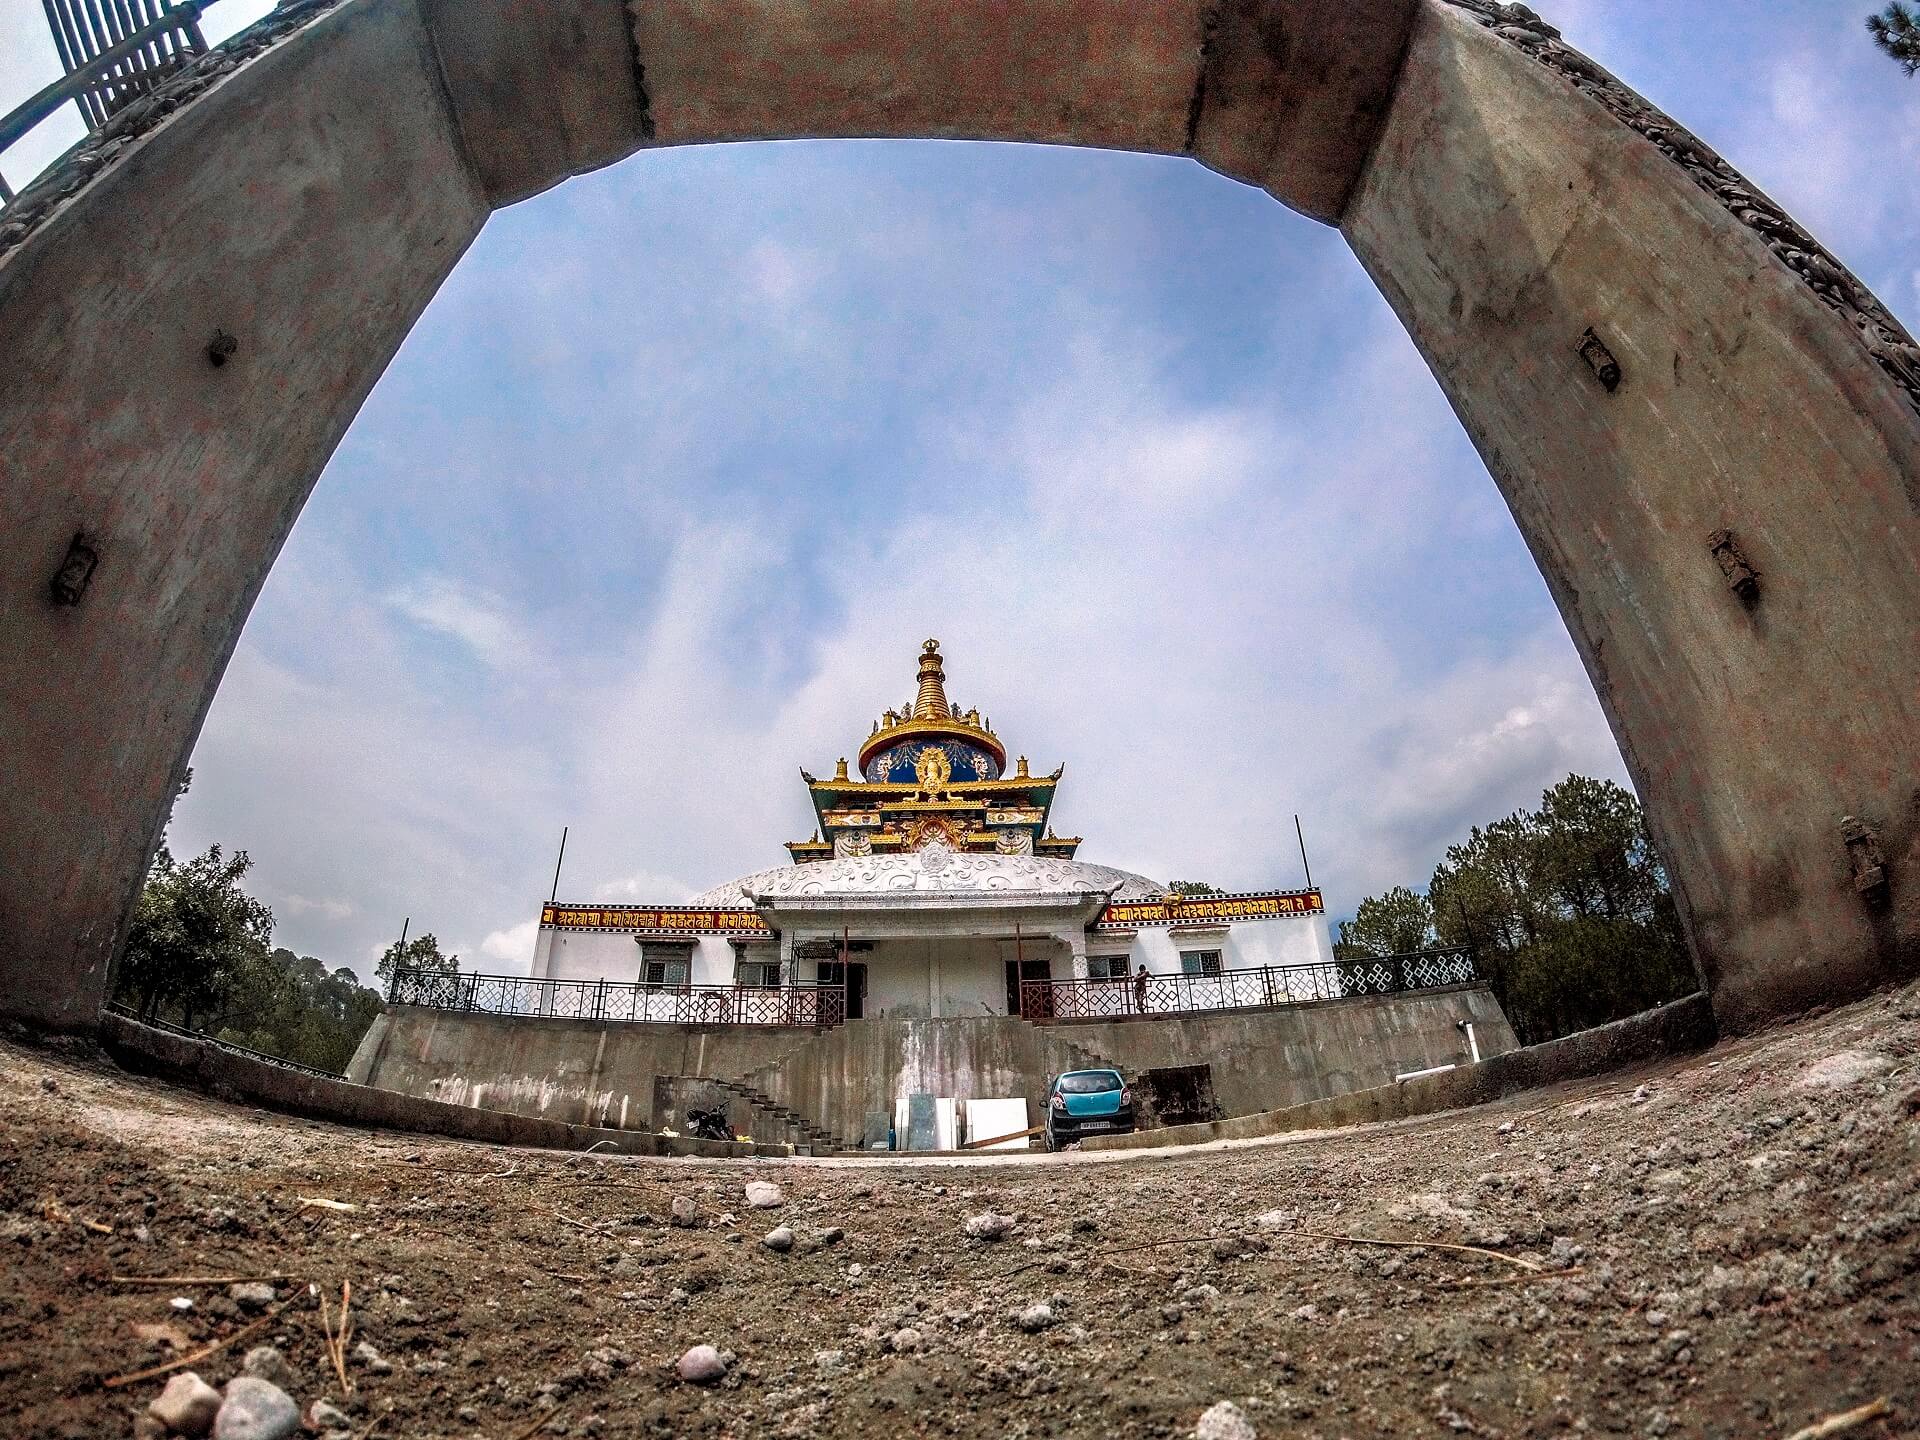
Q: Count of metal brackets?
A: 5